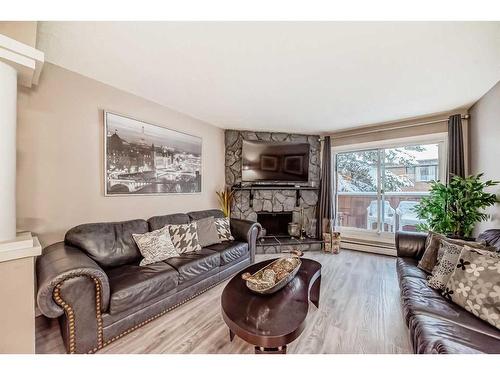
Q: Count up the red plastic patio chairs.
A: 0